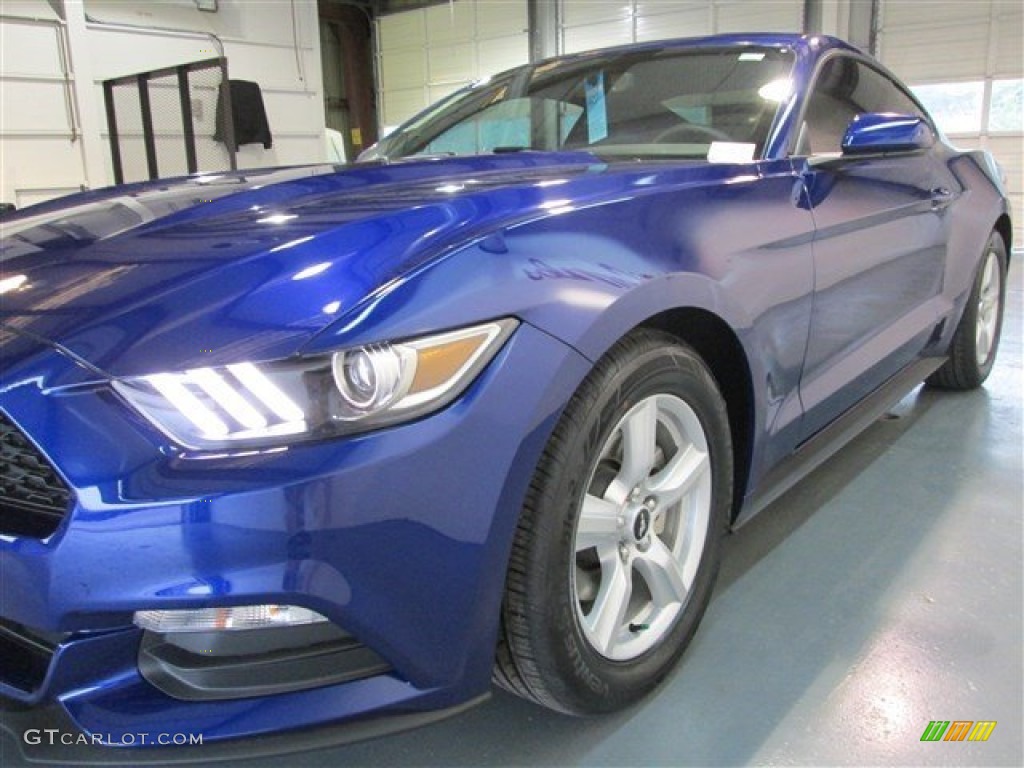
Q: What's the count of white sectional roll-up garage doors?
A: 3